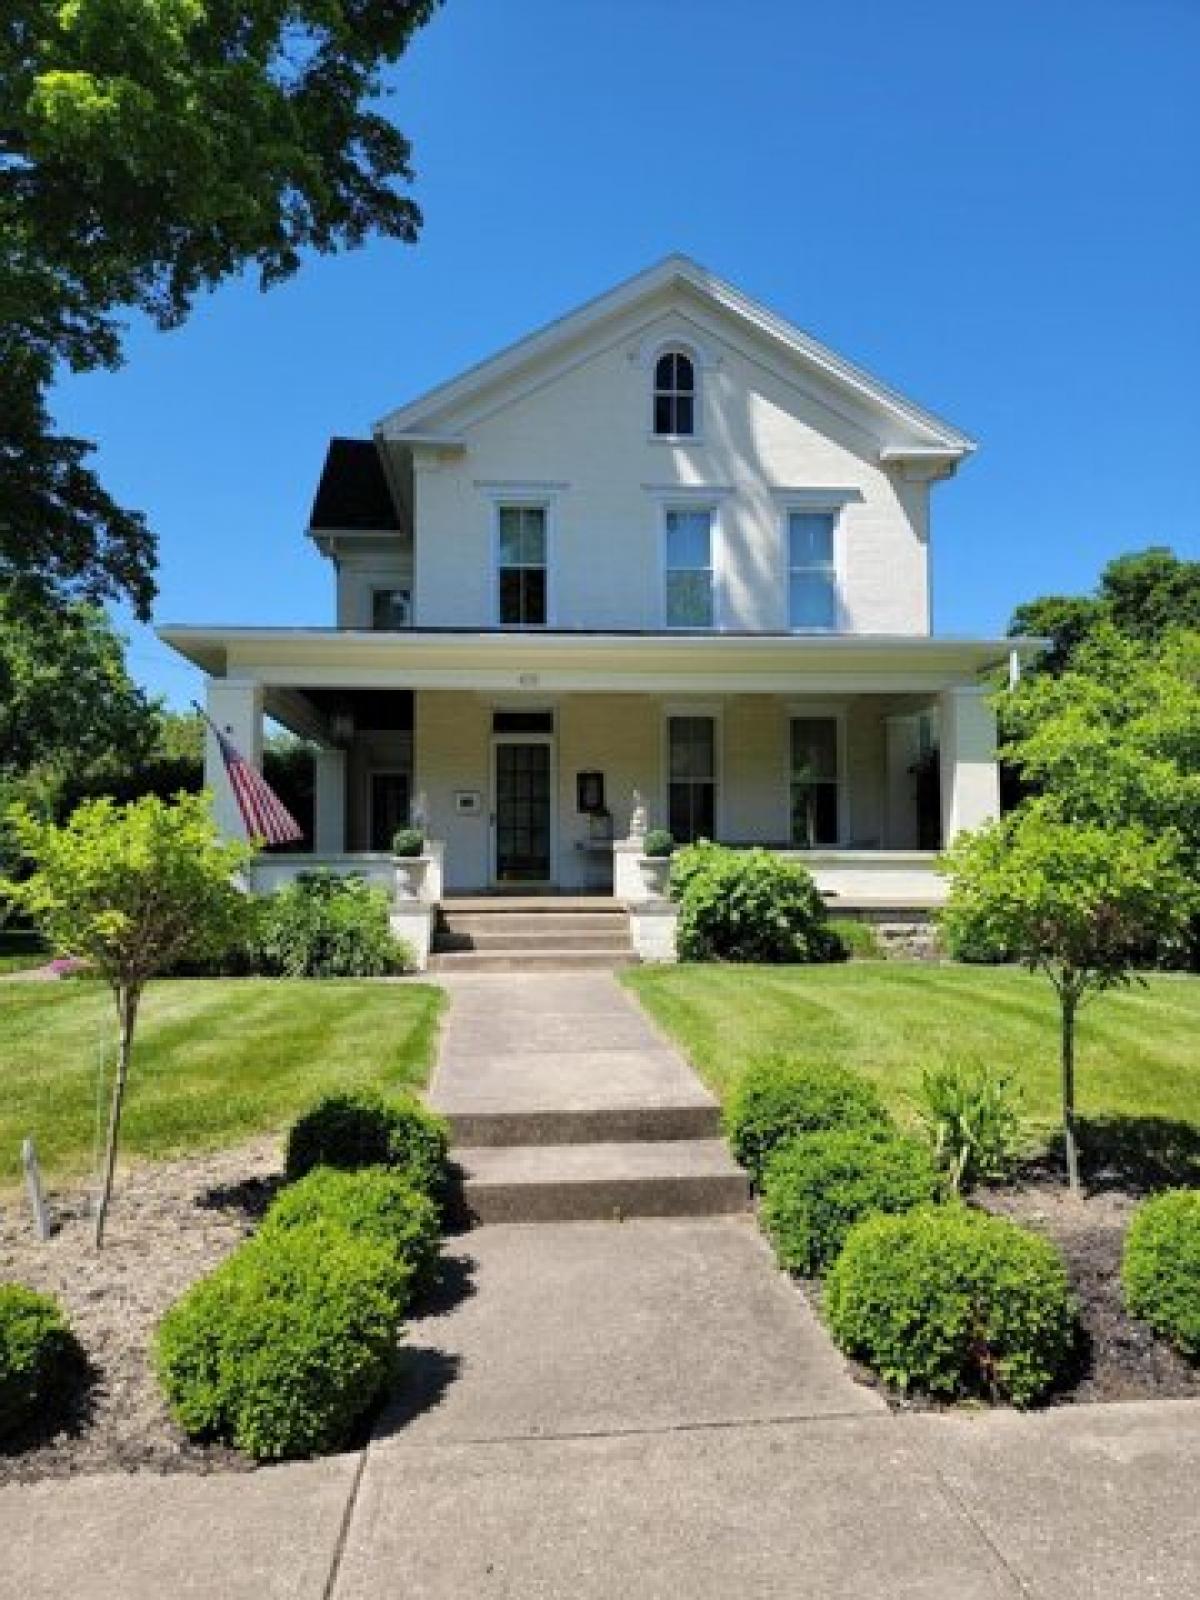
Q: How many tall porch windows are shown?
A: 2